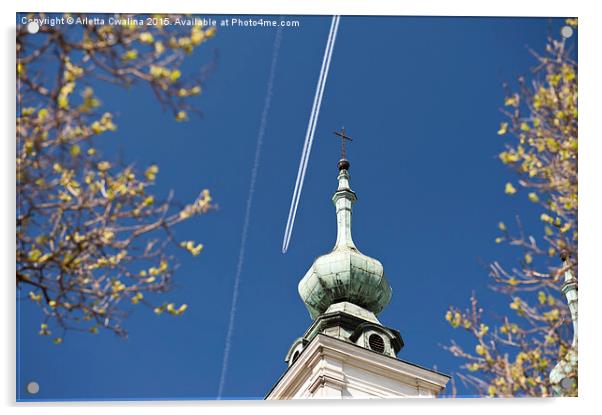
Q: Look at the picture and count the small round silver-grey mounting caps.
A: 4